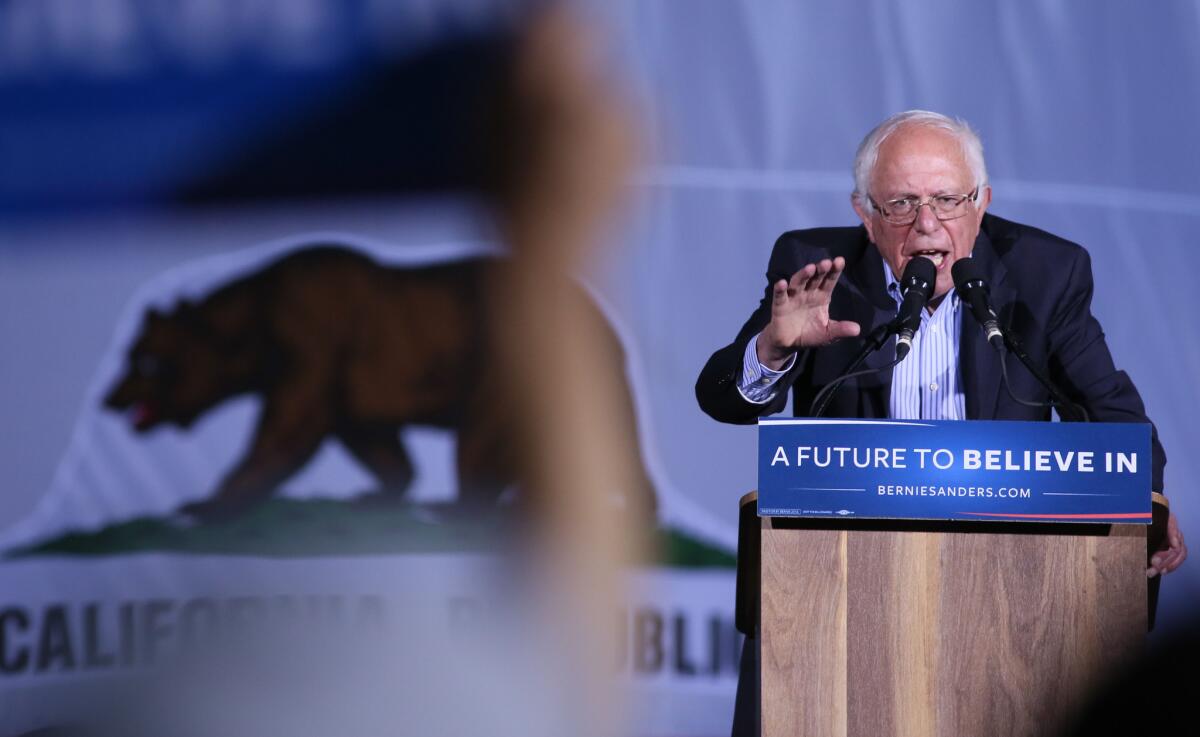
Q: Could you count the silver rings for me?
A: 2